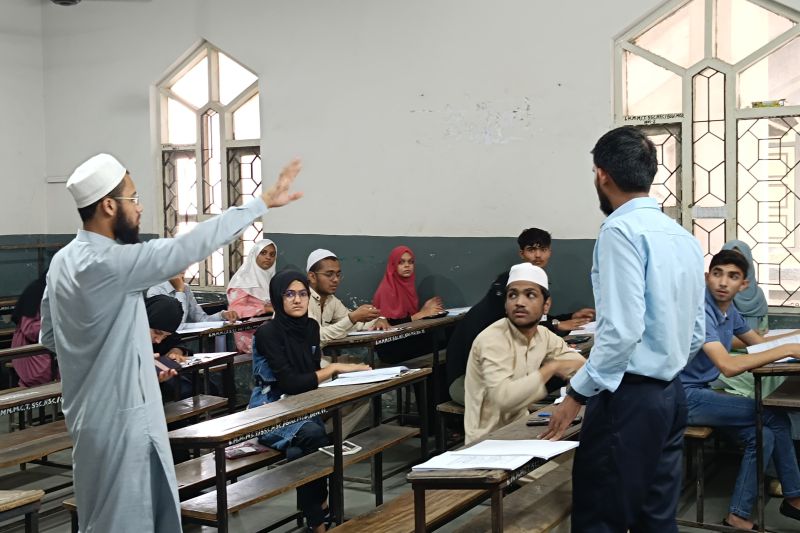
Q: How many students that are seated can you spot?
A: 12